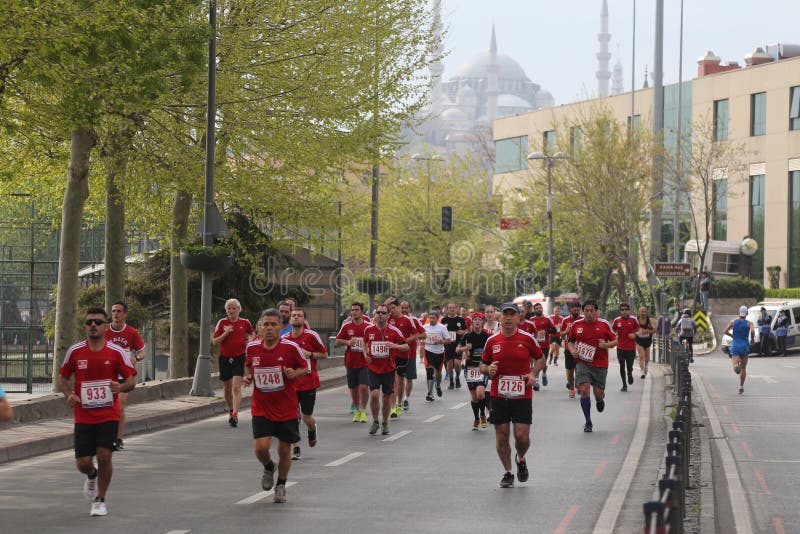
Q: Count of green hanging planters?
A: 2